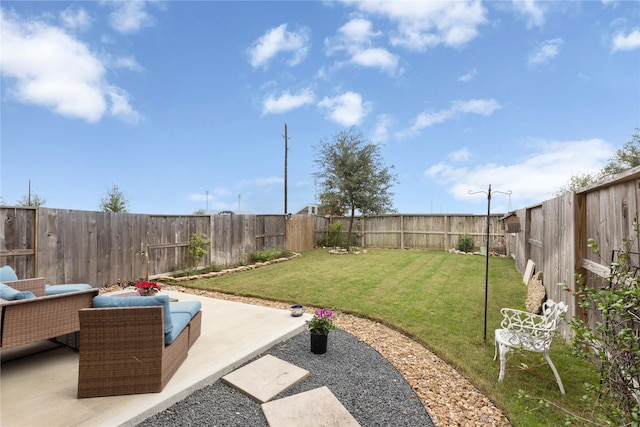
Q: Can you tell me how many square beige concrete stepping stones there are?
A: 2